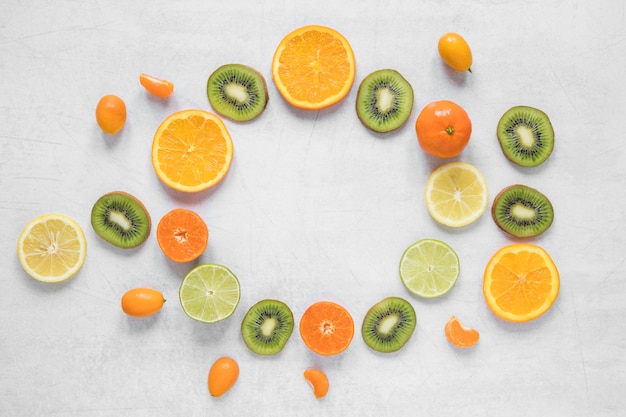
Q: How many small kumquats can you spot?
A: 4